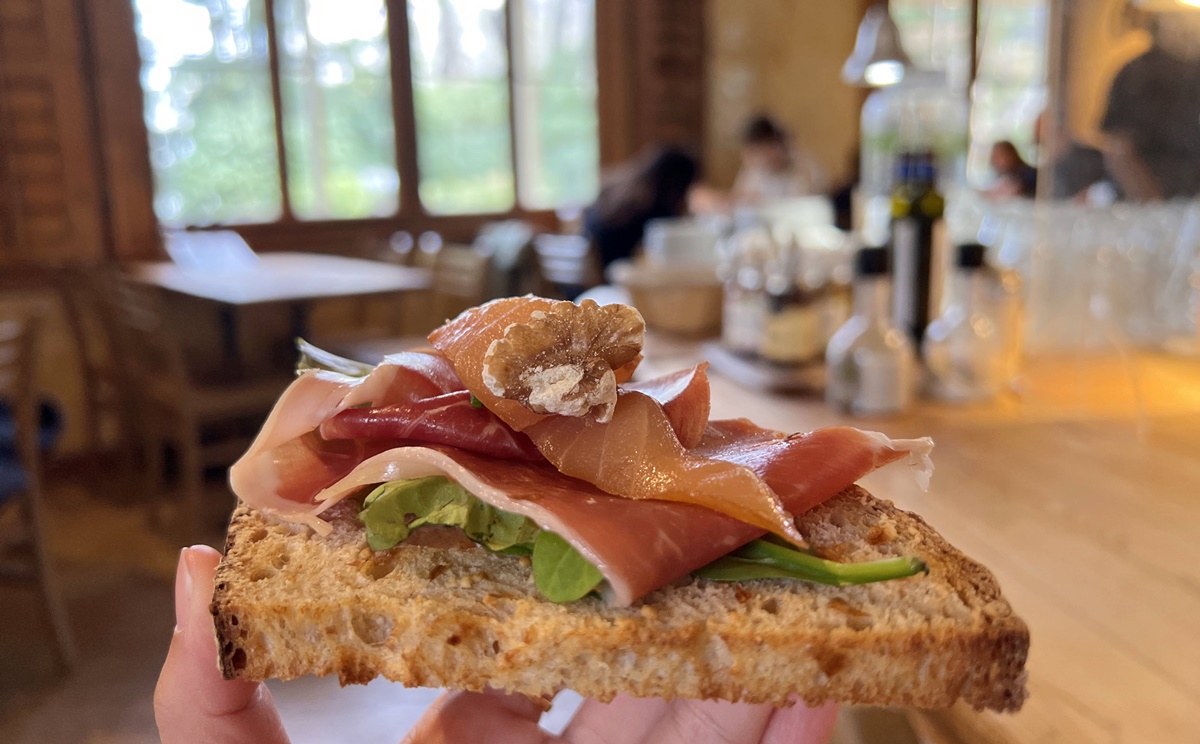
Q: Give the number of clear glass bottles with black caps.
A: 2